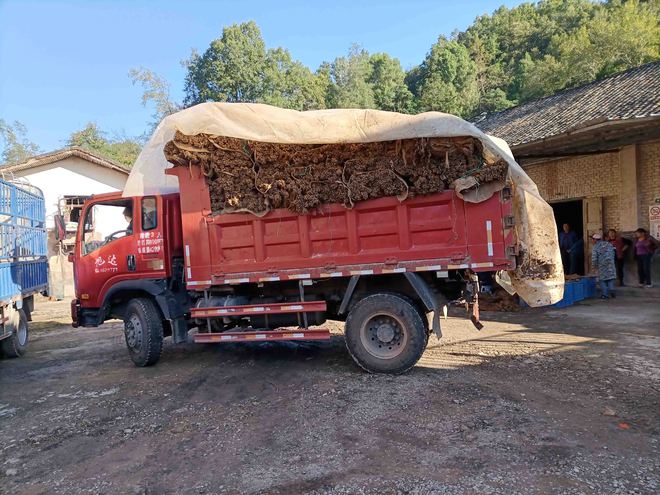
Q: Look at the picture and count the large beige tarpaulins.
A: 1